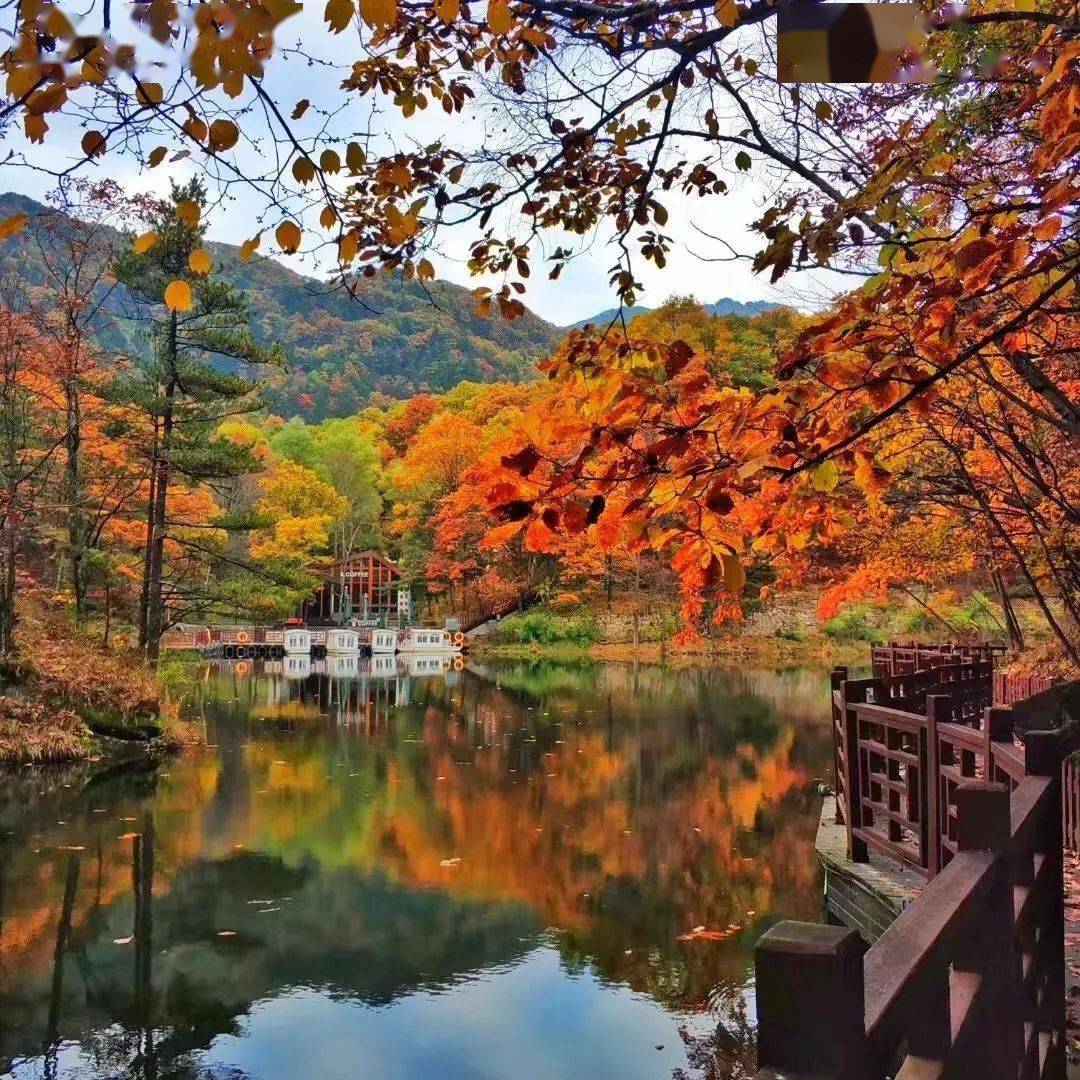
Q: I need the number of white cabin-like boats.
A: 4